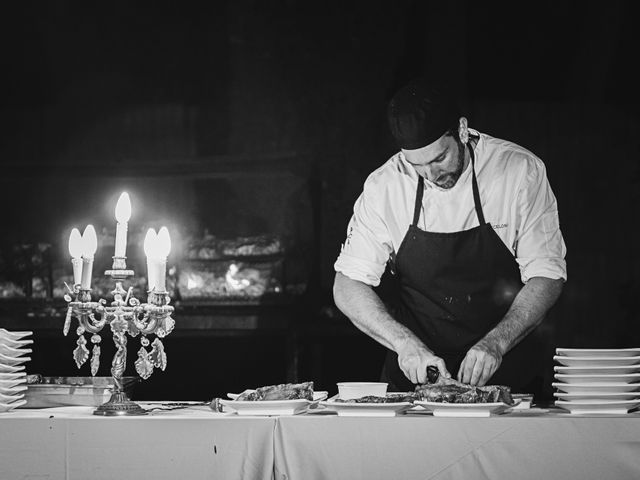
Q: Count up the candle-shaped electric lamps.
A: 5